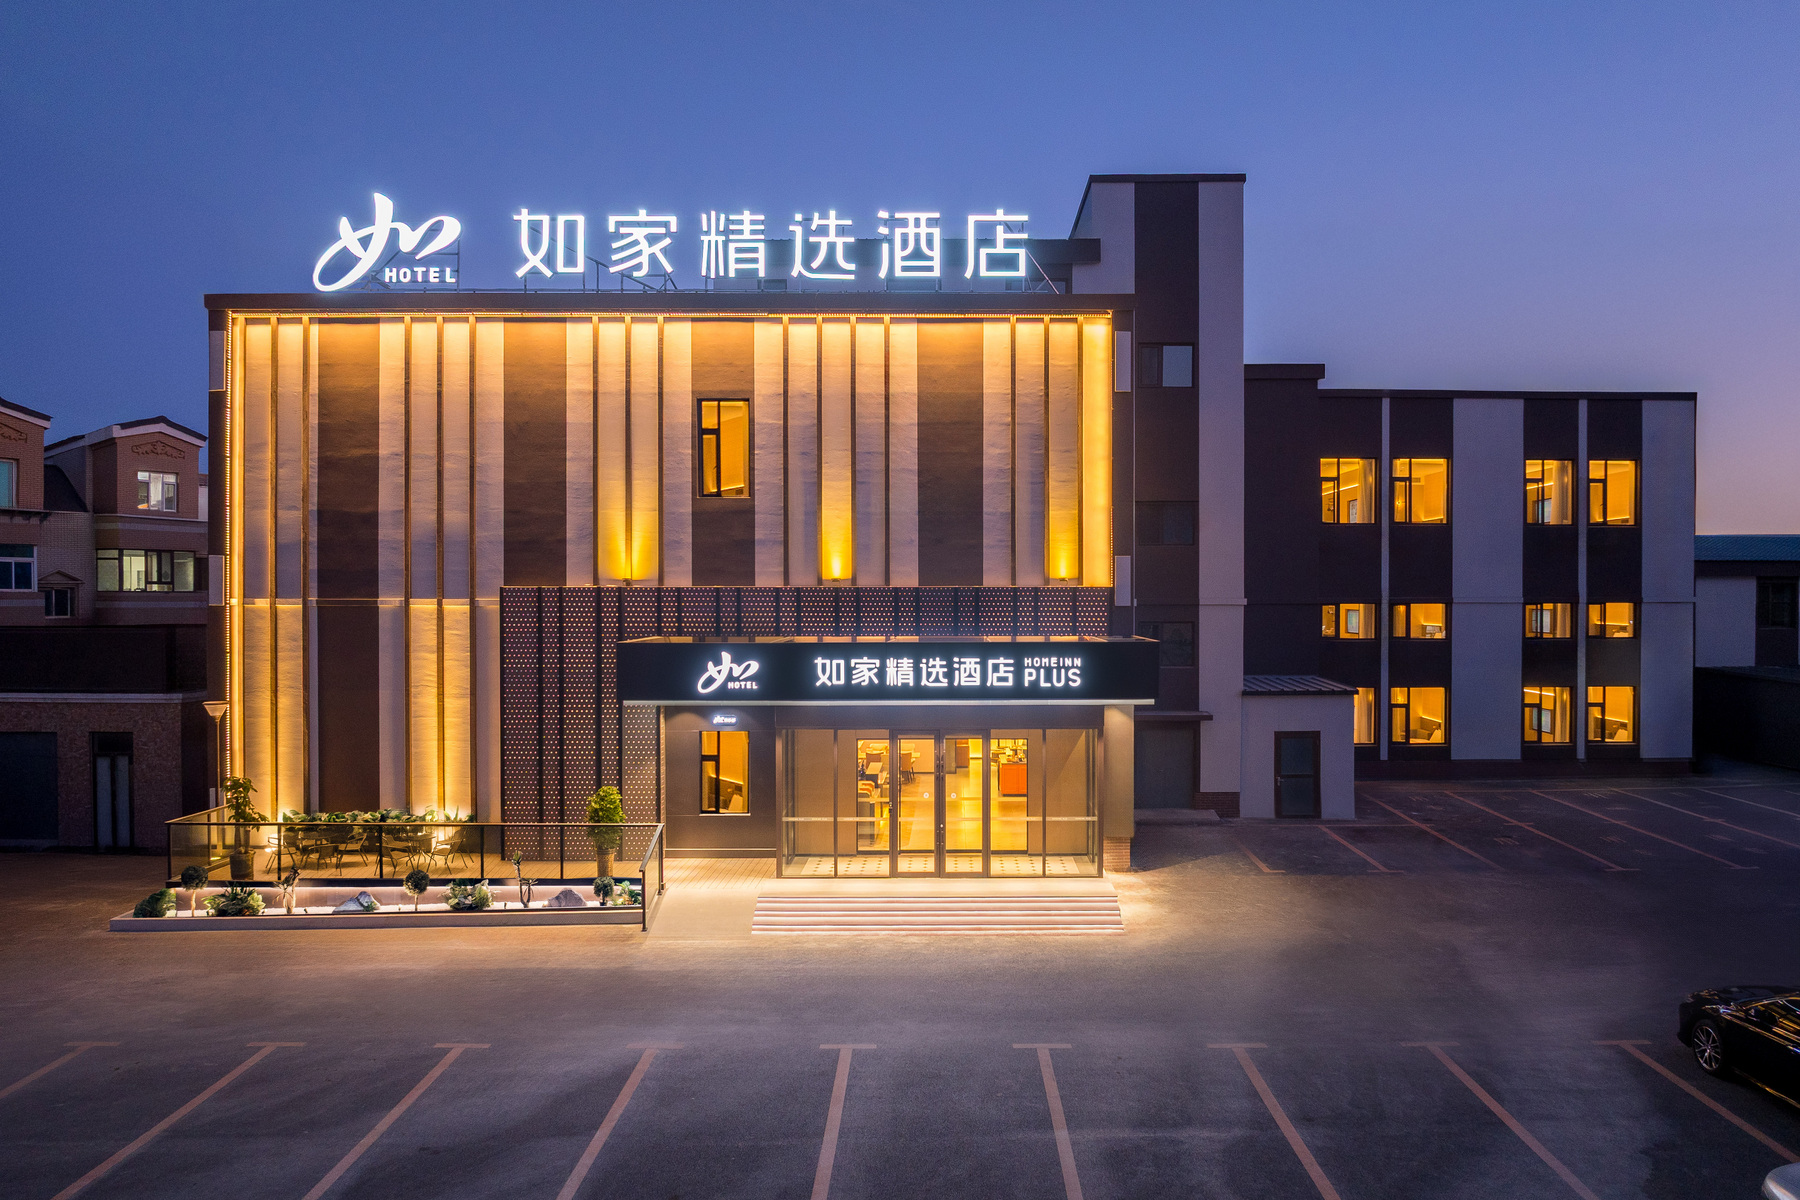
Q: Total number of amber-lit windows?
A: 14